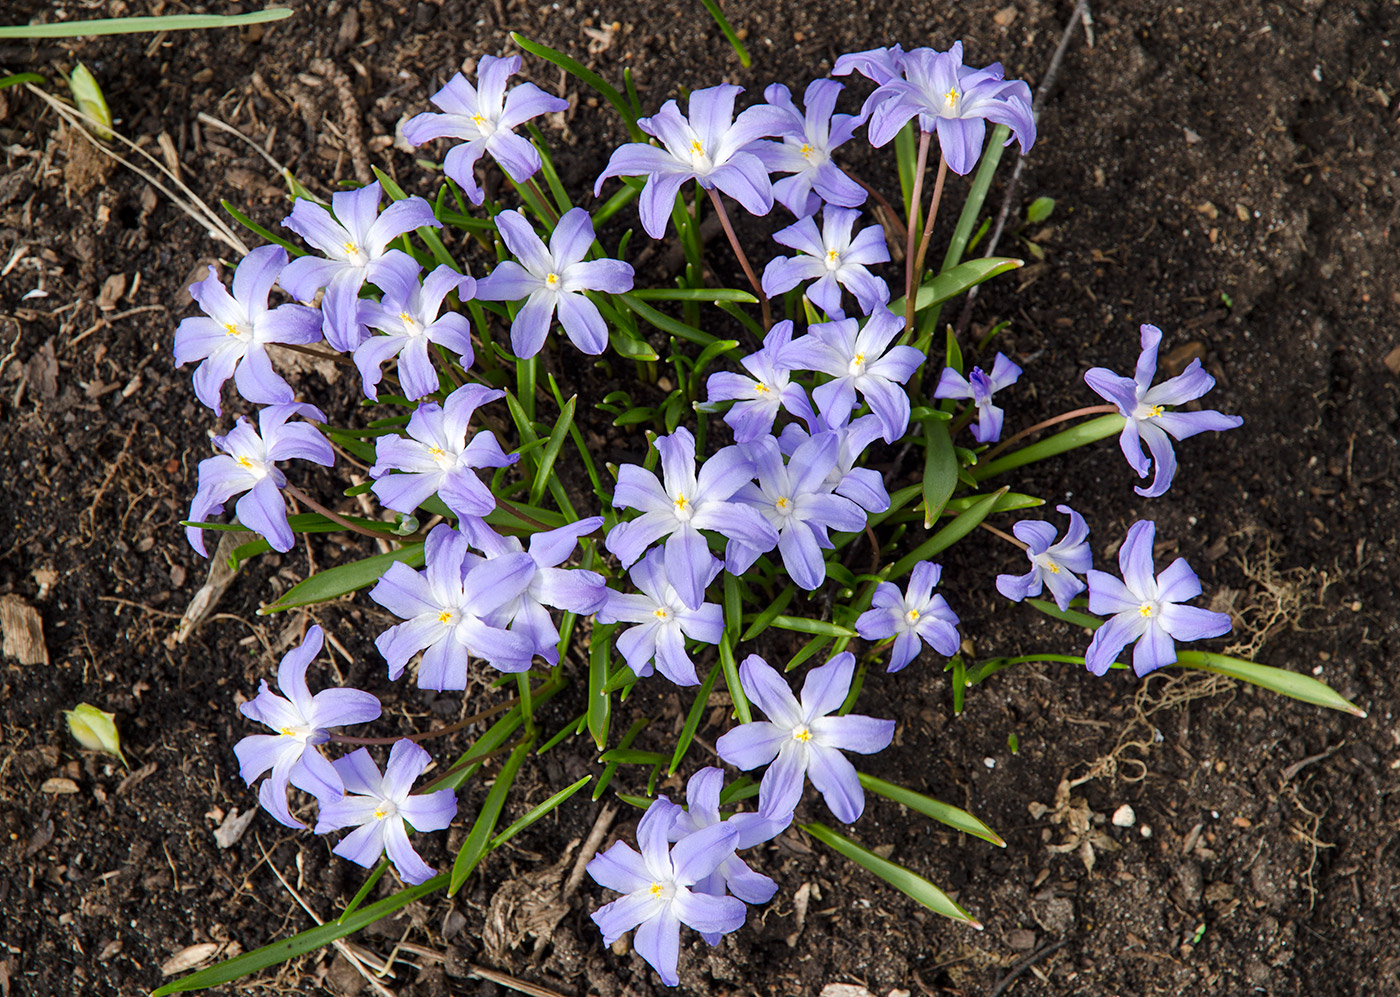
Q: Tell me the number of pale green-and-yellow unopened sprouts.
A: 2